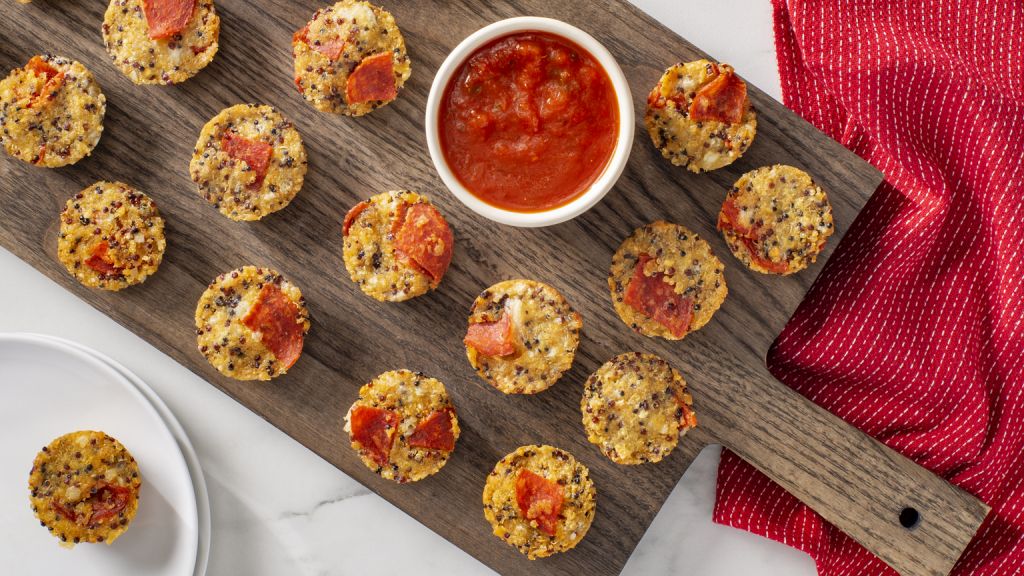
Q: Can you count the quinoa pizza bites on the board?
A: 14